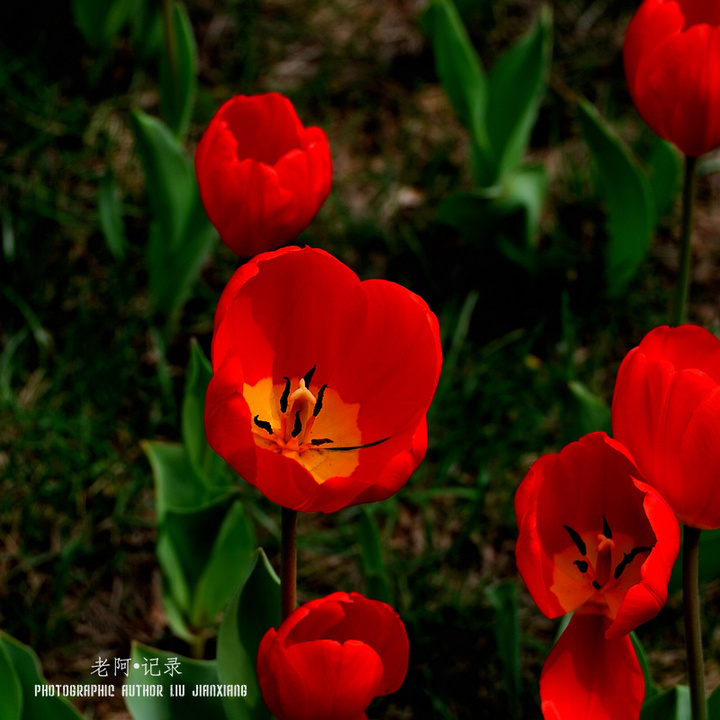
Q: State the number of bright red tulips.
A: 6